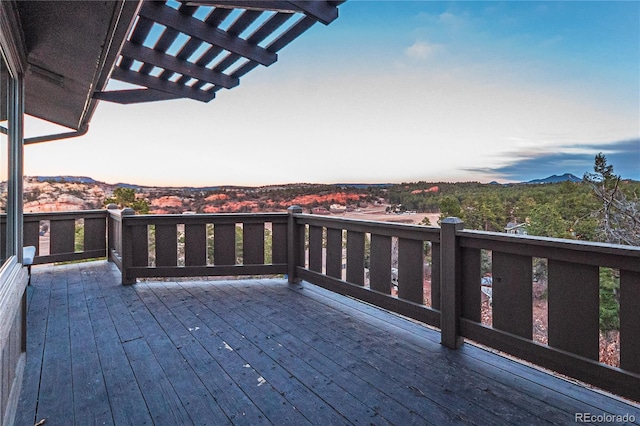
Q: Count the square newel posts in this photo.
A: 4